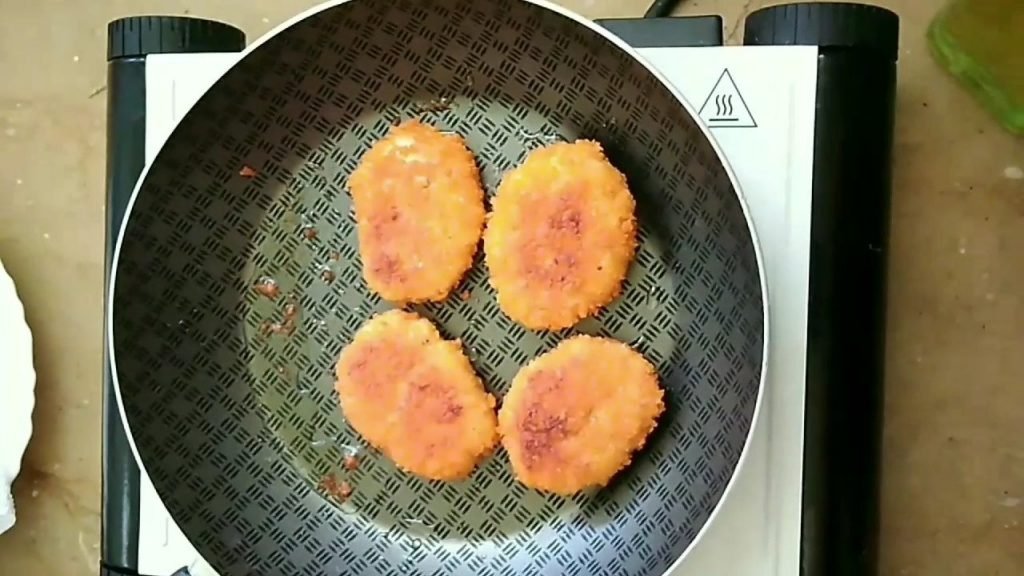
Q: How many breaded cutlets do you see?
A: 4